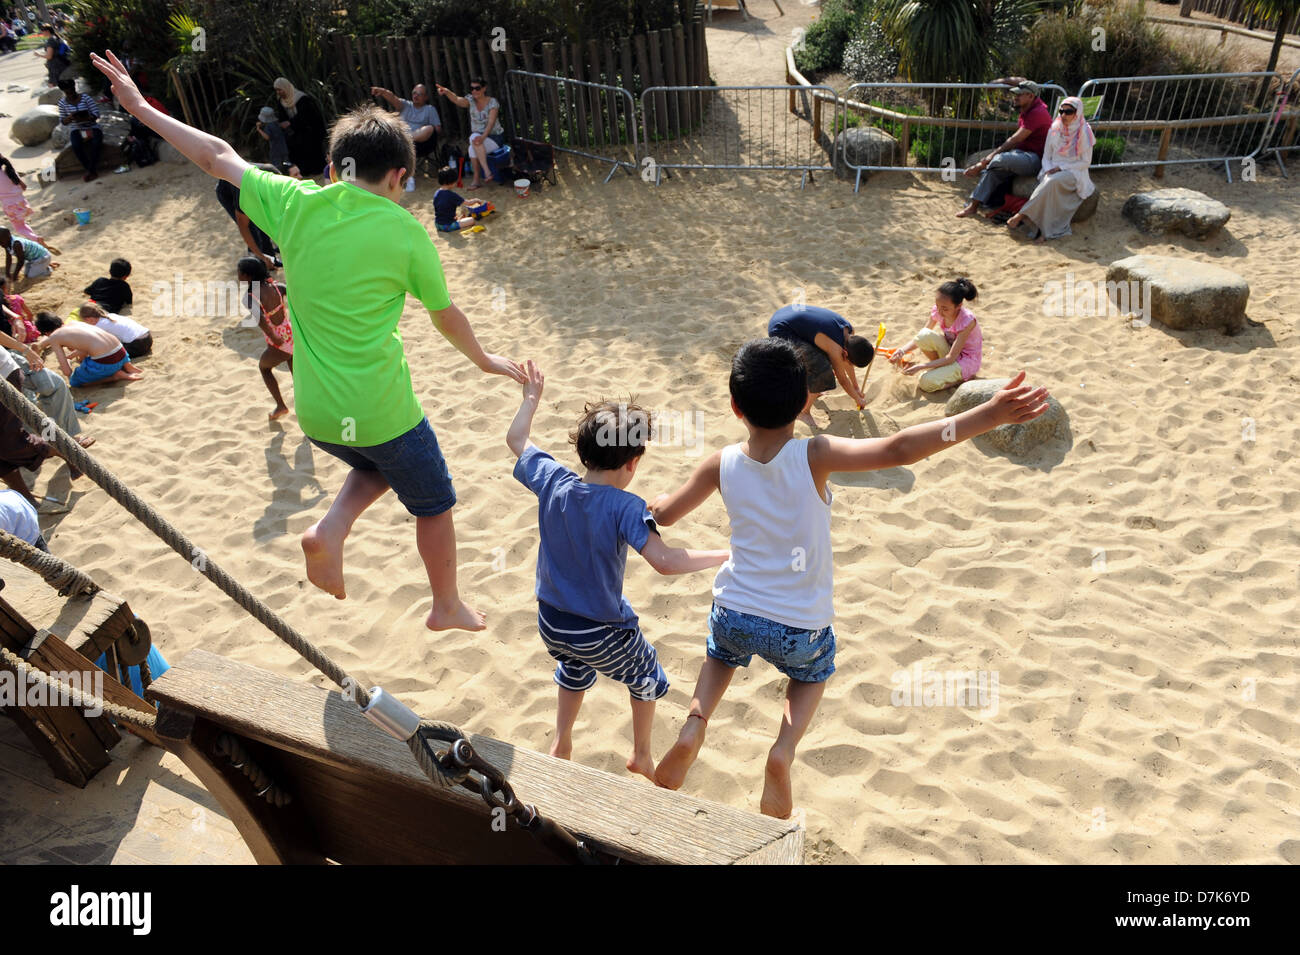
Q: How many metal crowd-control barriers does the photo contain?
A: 5